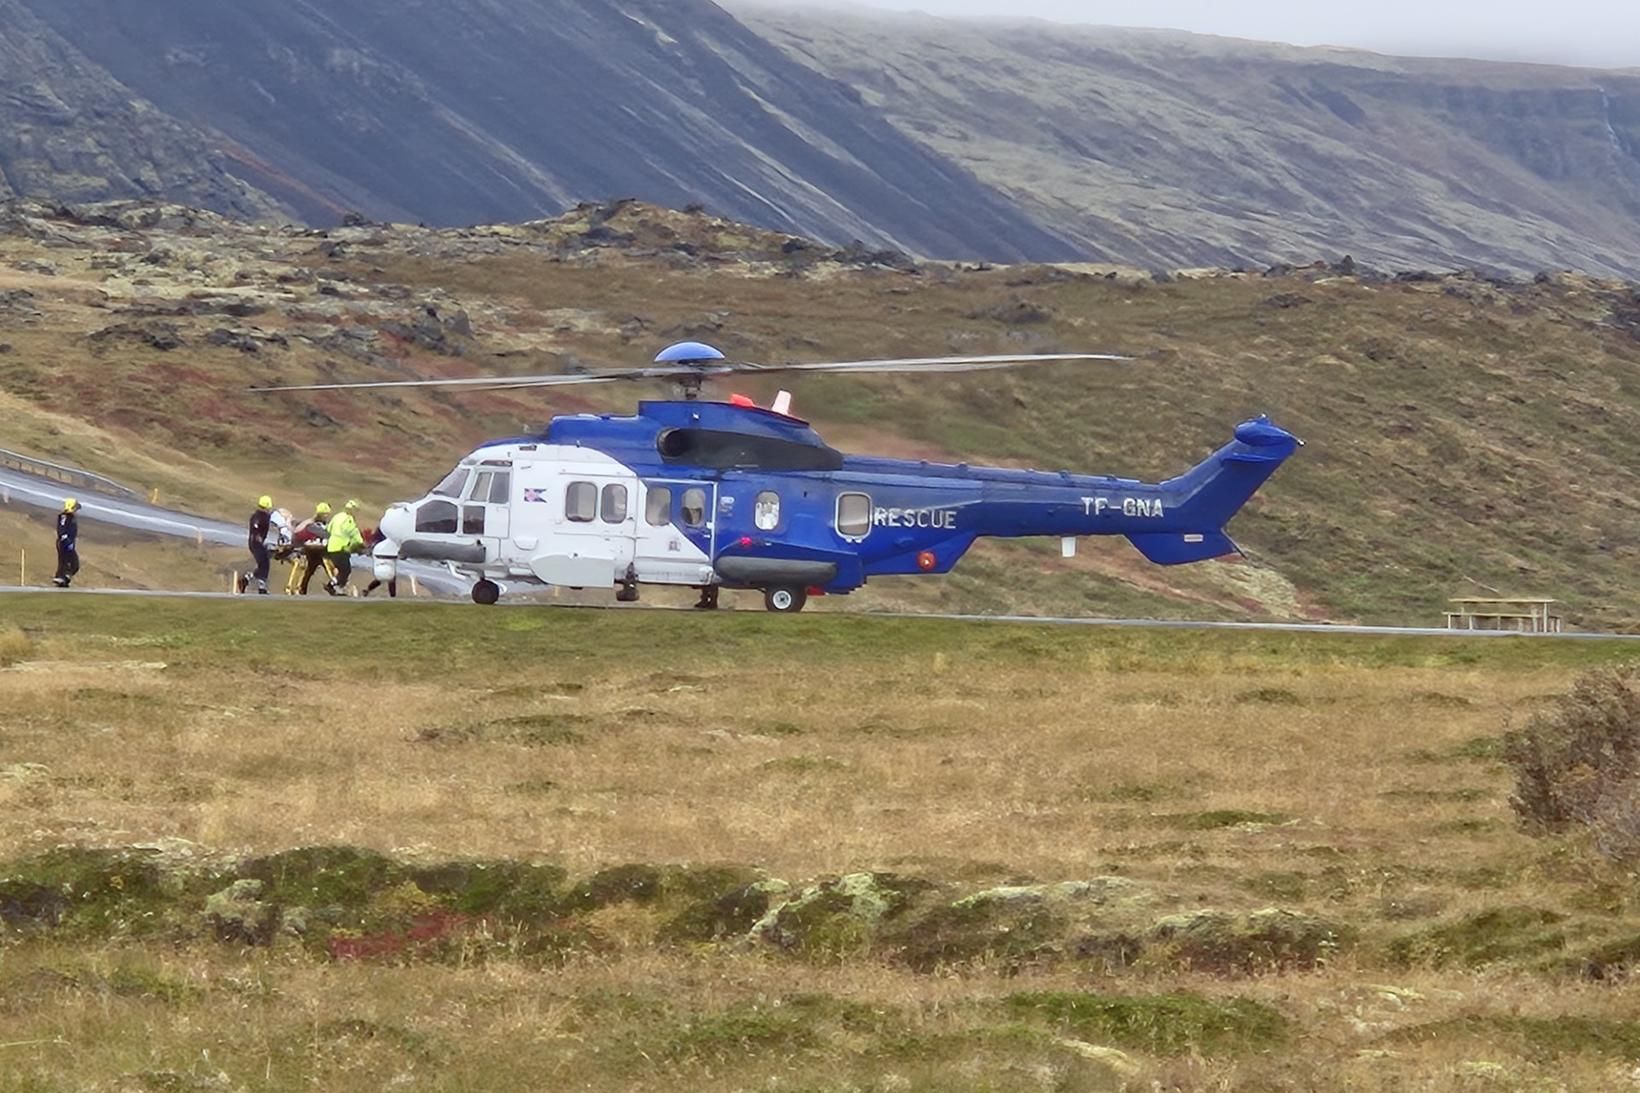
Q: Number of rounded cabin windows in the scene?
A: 6